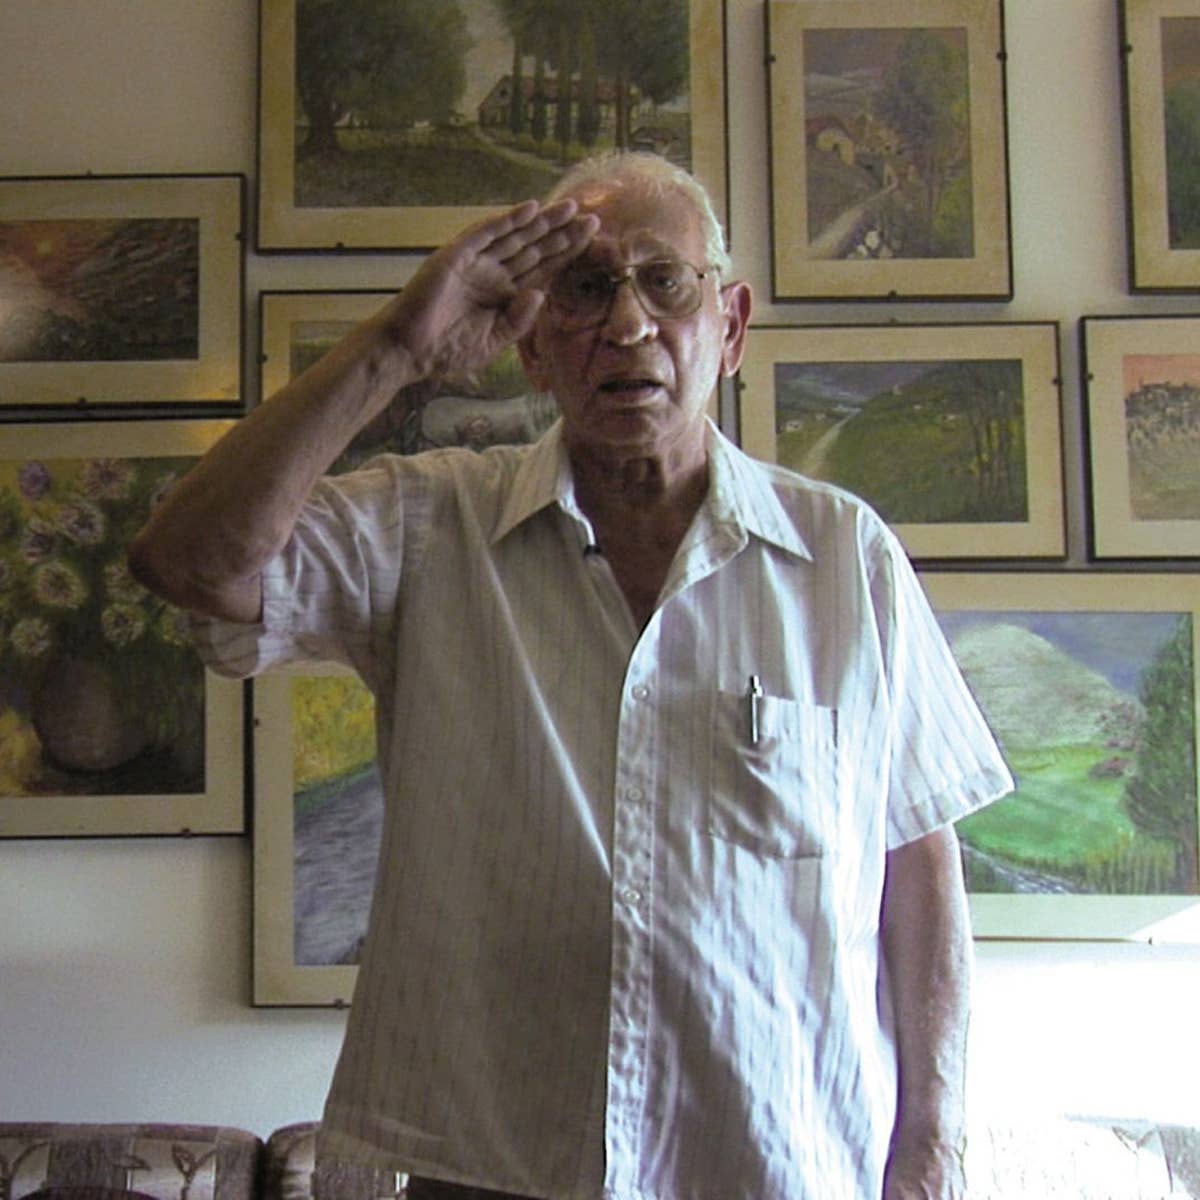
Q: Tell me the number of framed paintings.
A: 10